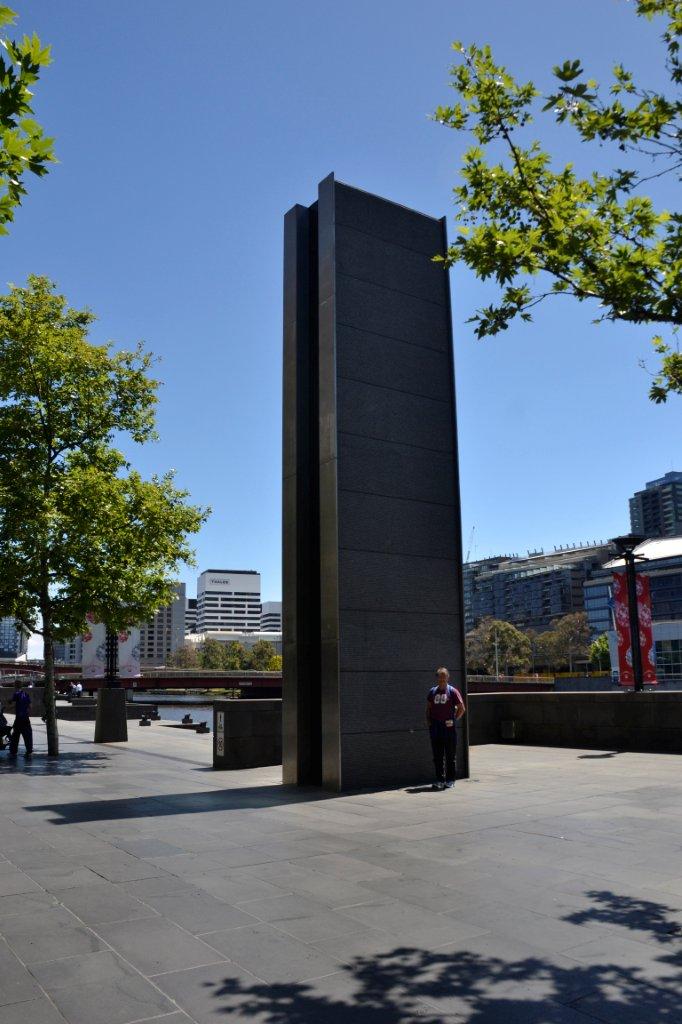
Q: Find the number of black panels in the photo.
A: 11